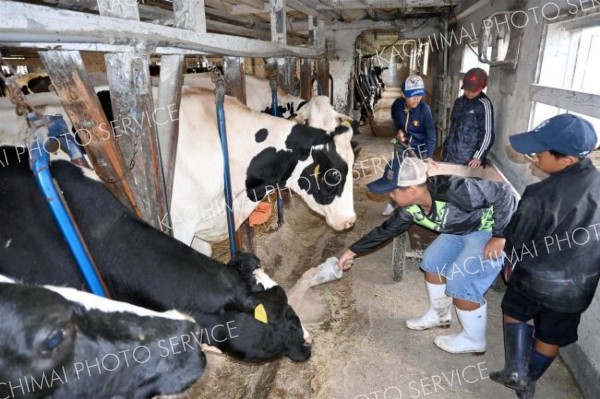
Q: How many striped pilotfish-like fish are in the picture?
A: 0